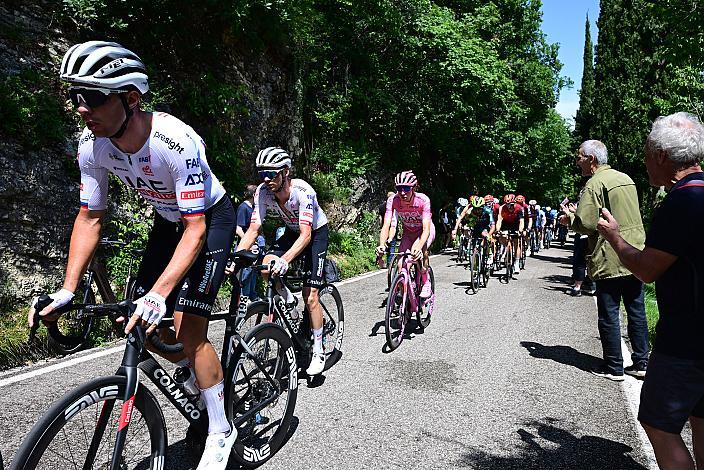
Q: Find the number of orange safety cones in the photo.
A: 0